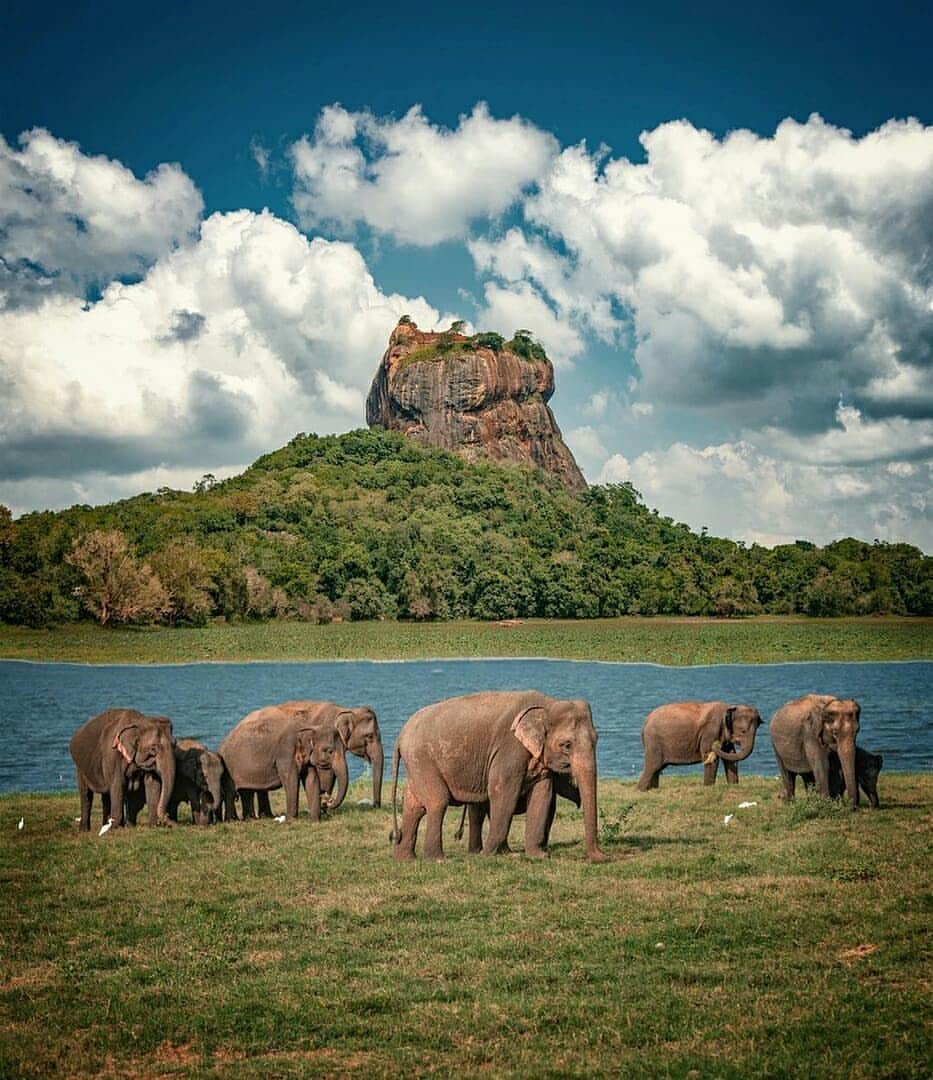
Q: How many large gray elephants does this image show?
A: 6